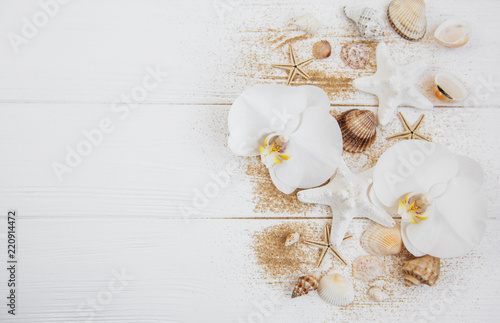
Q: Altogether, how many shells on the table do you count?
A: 15